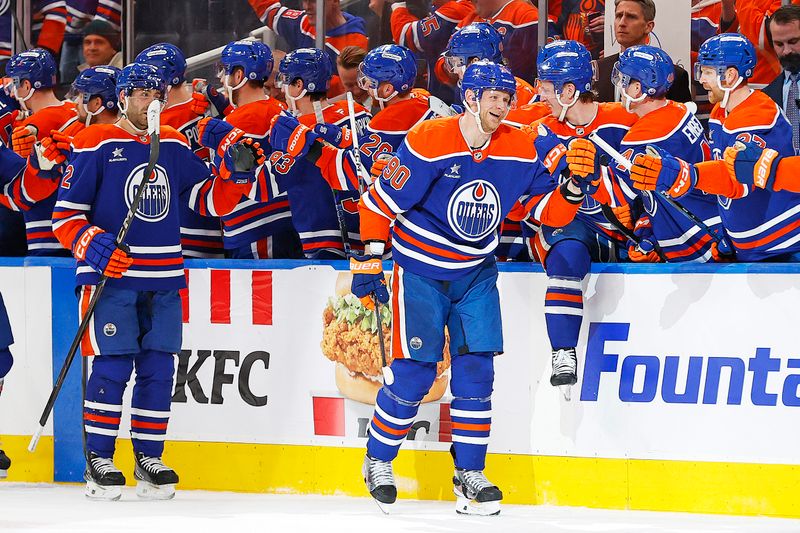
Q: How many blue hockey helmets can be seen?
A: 12